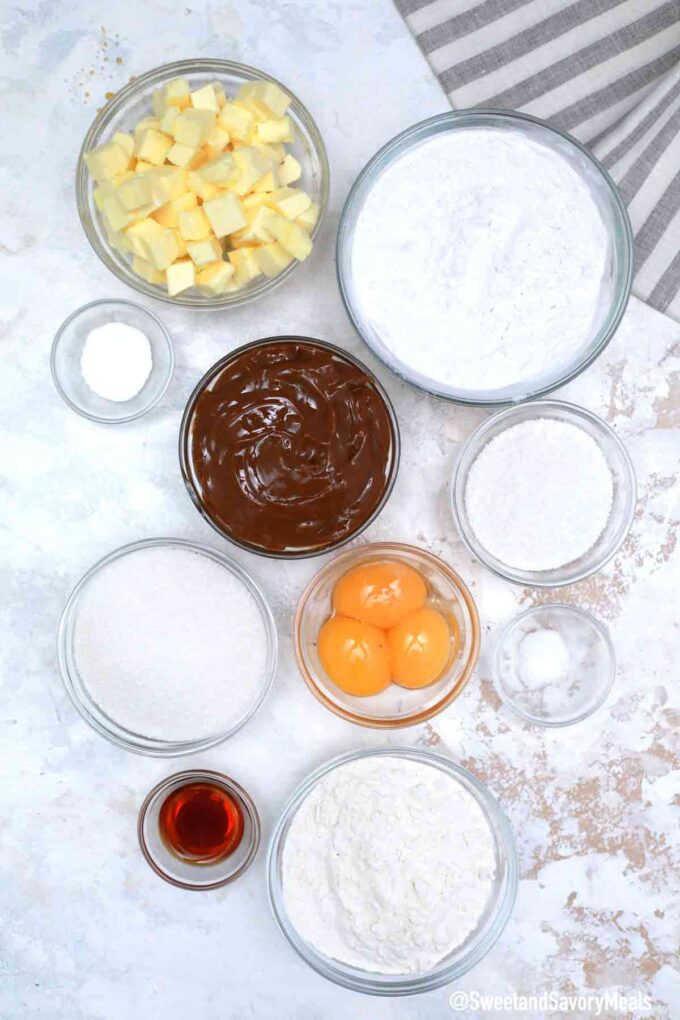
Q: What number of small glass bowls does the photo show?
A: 3